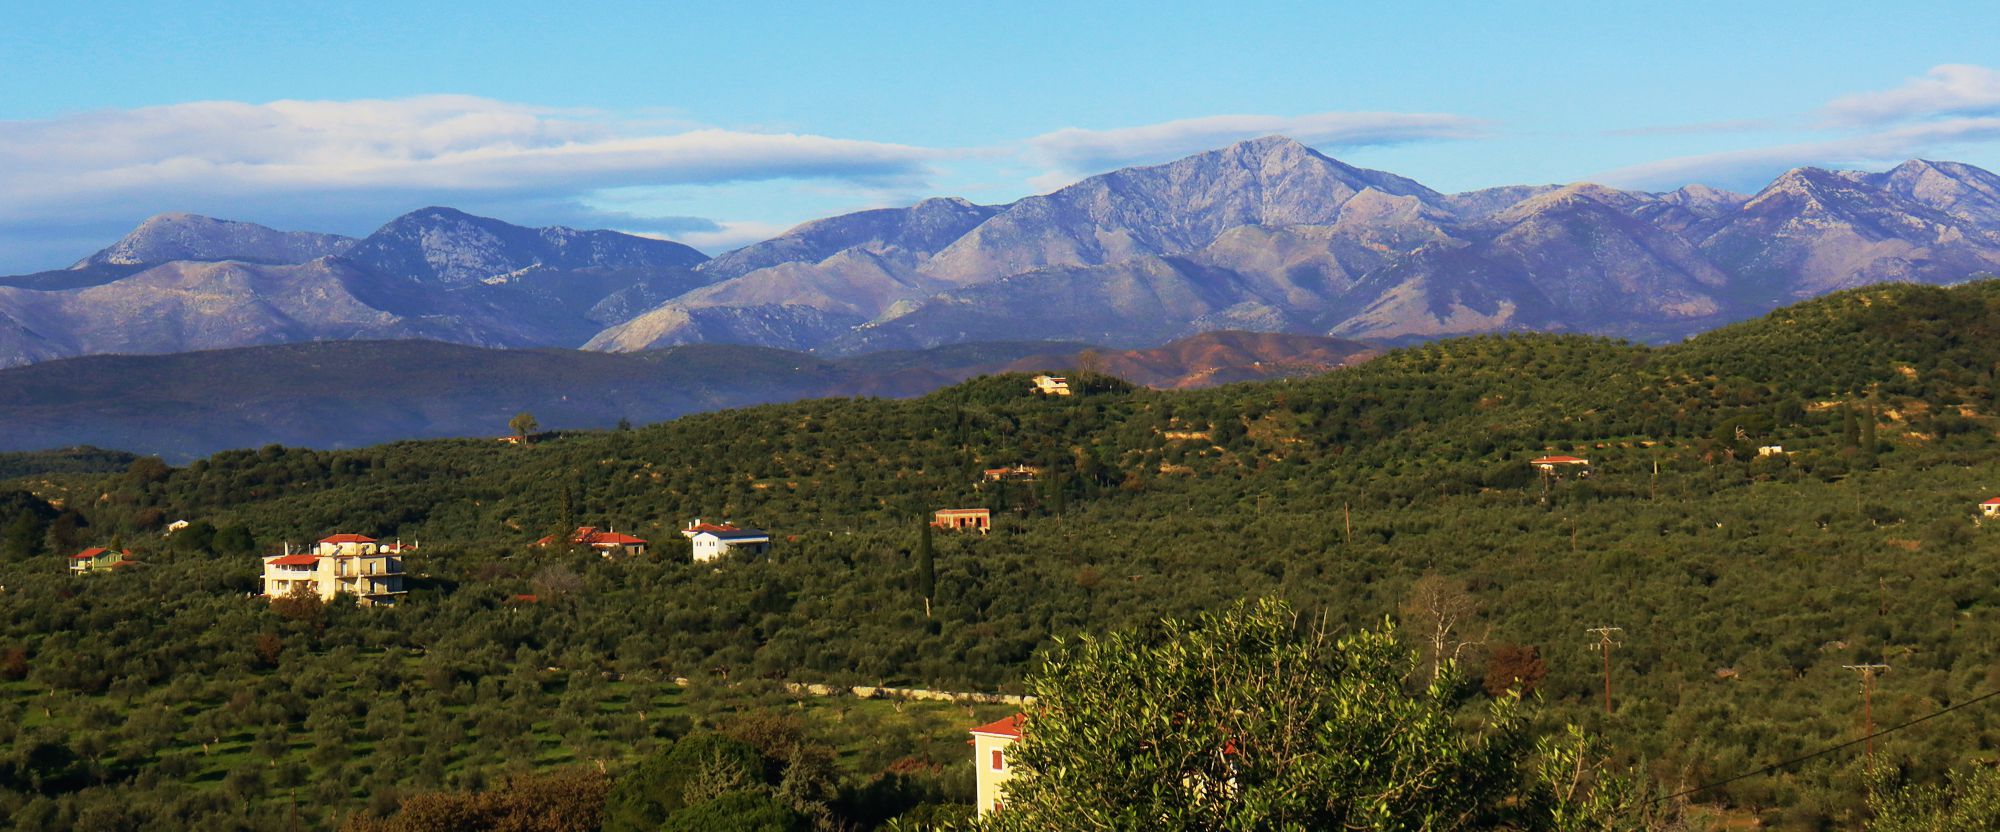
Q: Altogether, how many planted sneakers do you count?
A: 0